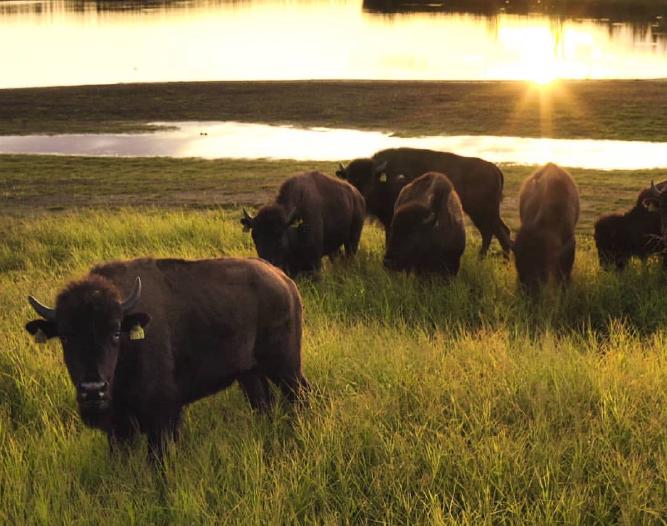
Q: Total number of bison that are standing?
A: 6